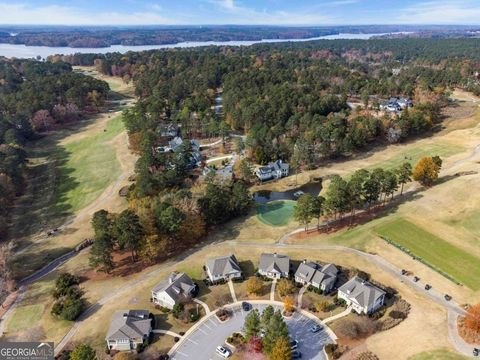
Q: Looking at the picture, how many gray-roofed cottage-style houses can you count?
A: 6